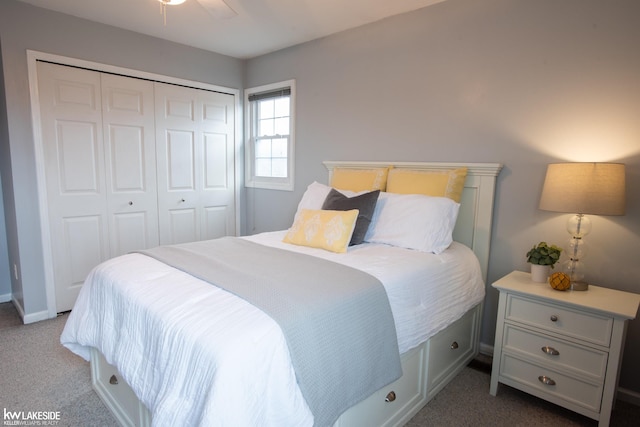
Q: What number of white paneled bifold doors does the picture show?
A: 2